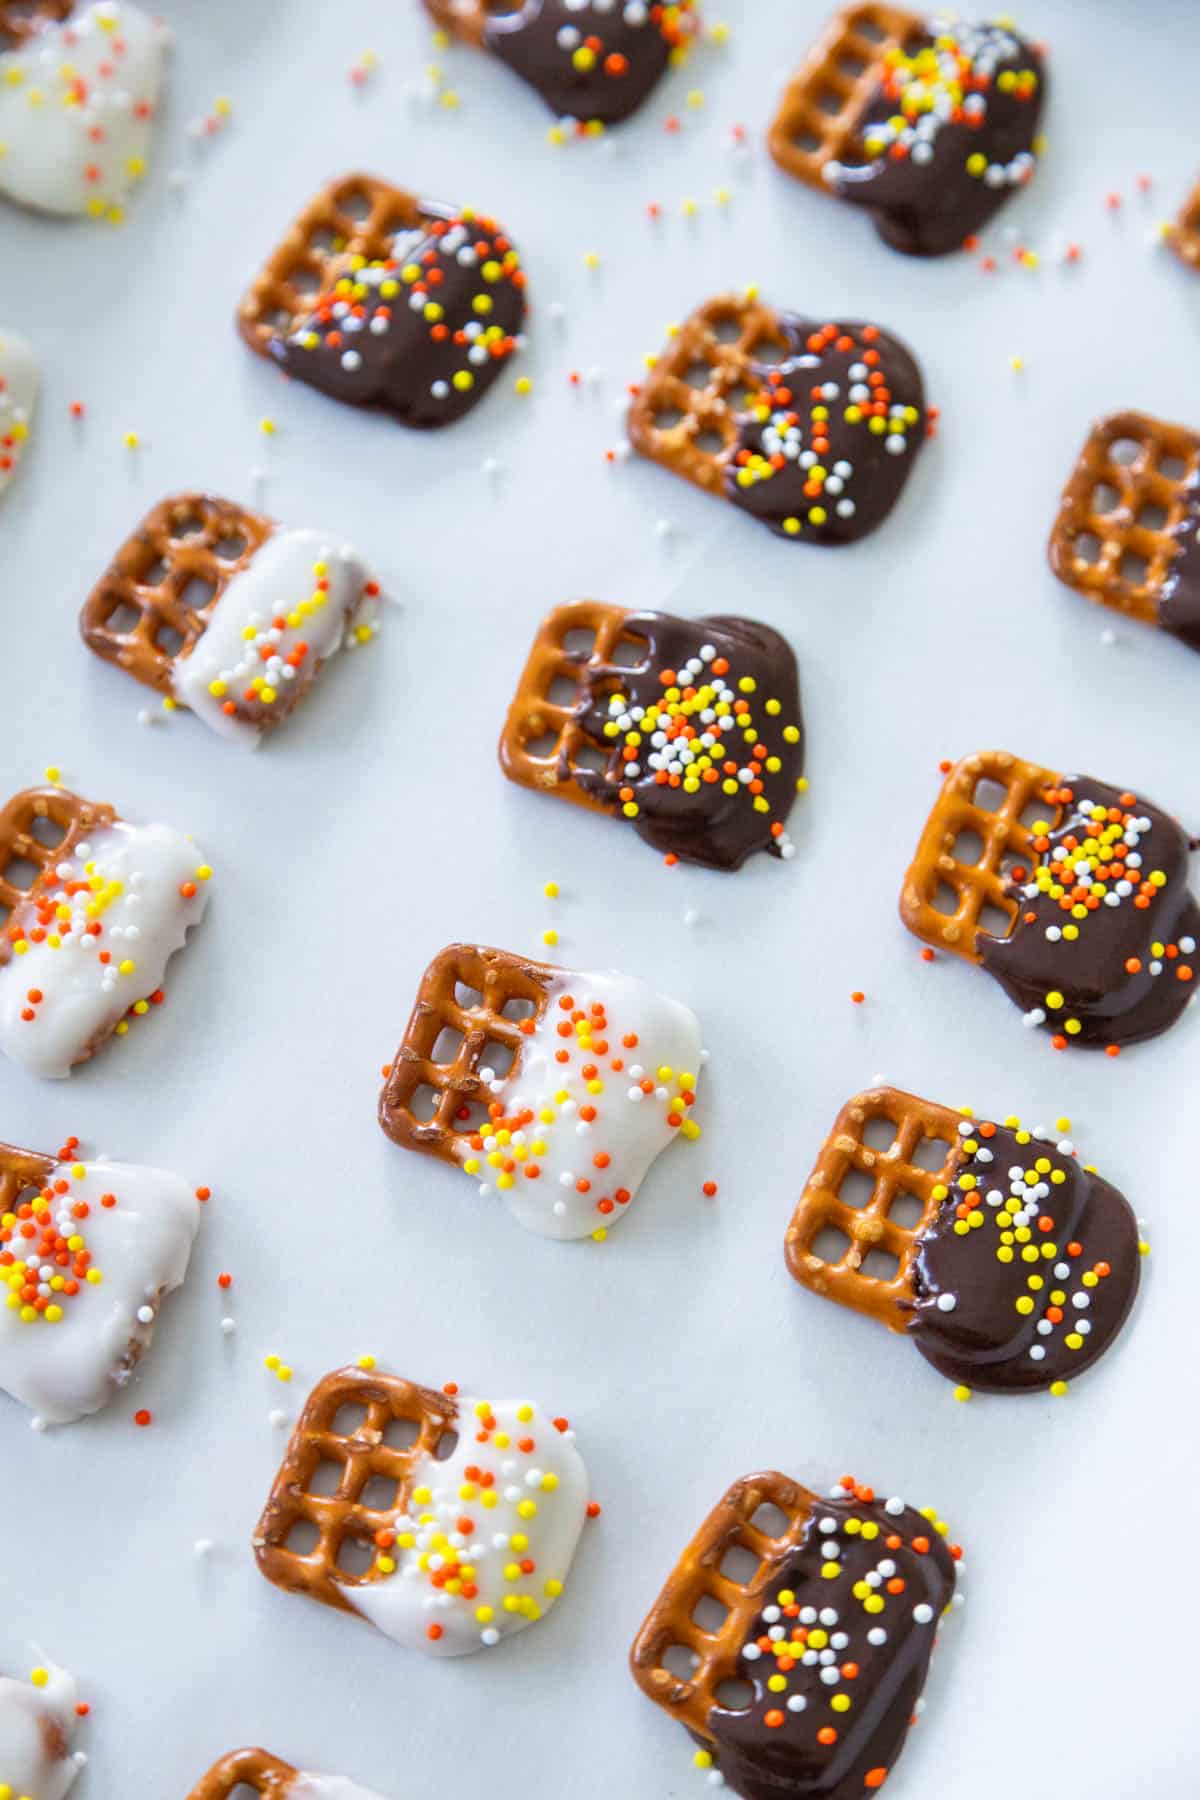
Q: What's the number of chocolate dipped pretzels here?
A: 9